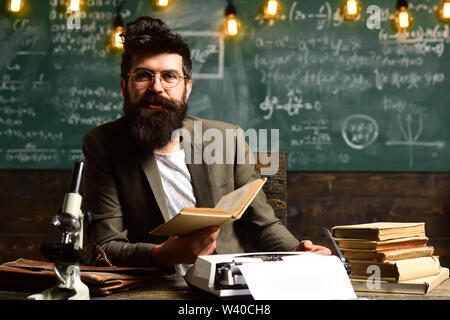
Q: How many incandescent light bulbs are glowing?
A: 9